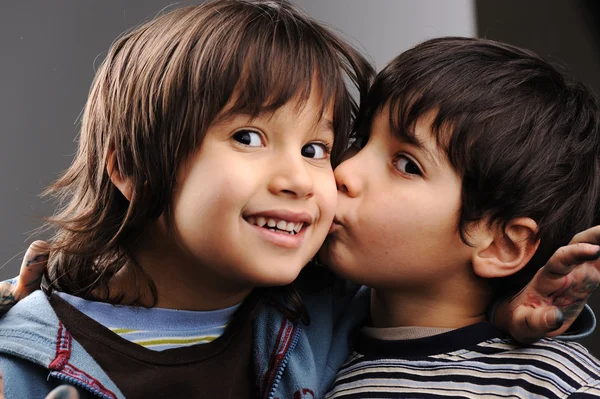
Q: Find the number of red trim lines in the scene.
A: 2